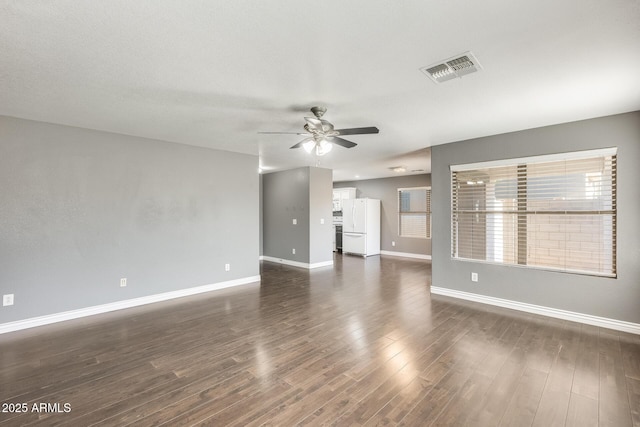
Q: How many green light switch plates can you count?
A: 0